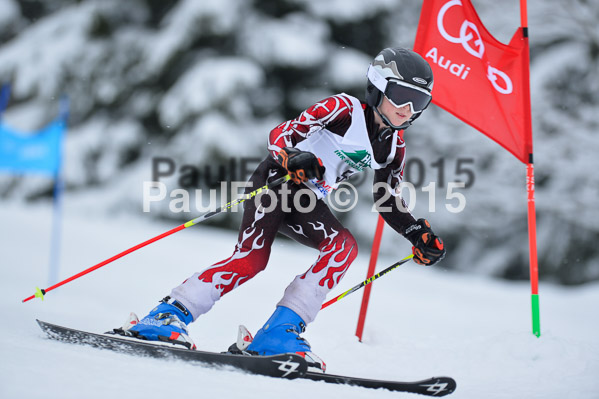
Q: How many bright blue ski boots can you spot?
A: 2